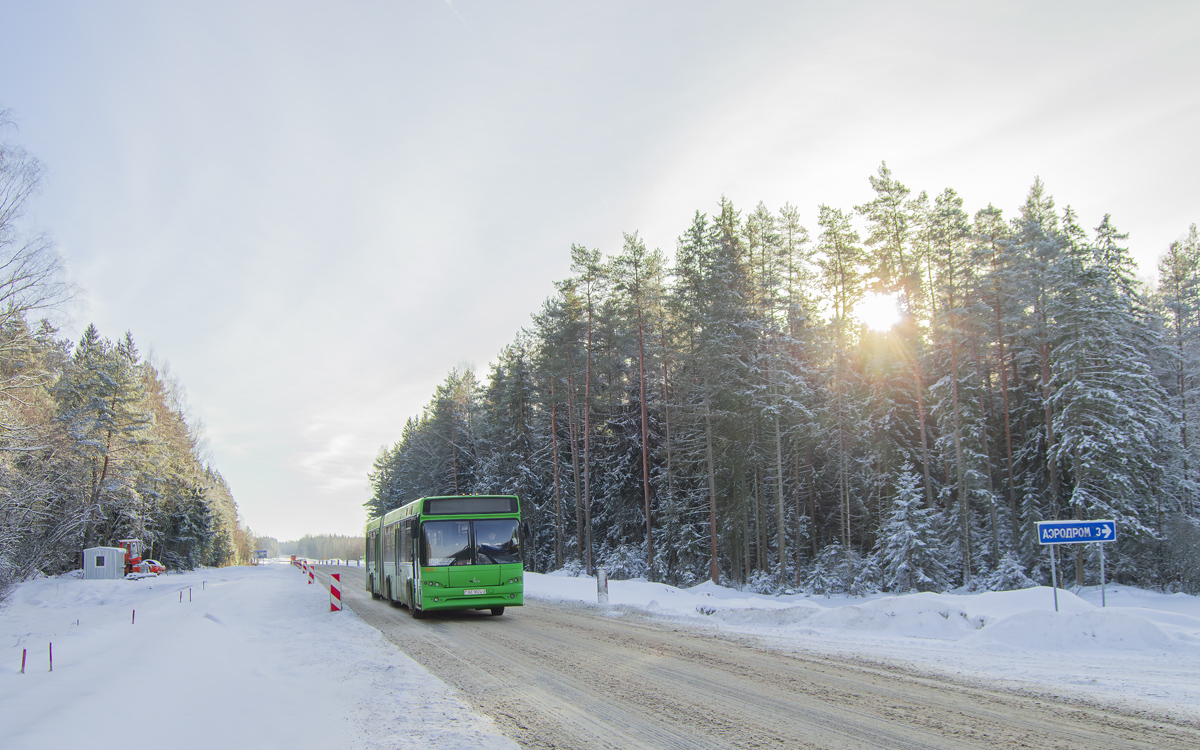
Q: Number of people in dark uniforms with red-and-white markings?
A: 0